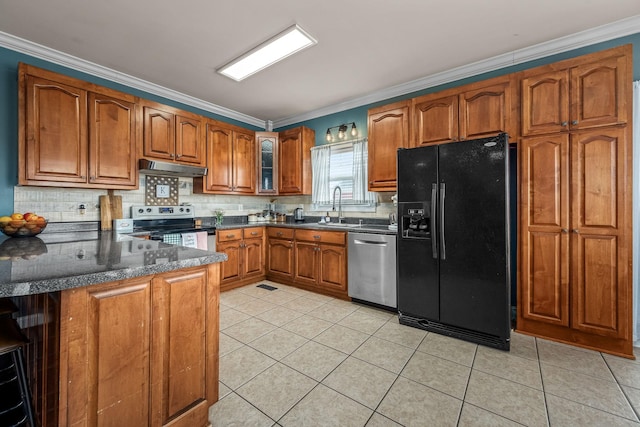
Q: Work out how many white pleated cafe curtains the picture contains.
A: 2